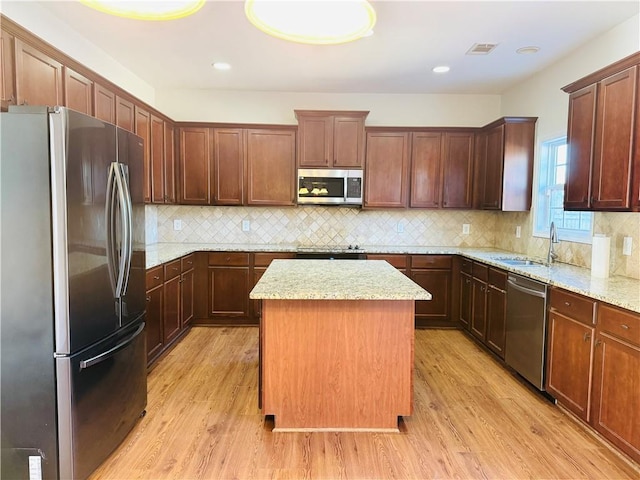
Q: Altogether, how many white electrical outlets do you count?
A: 6